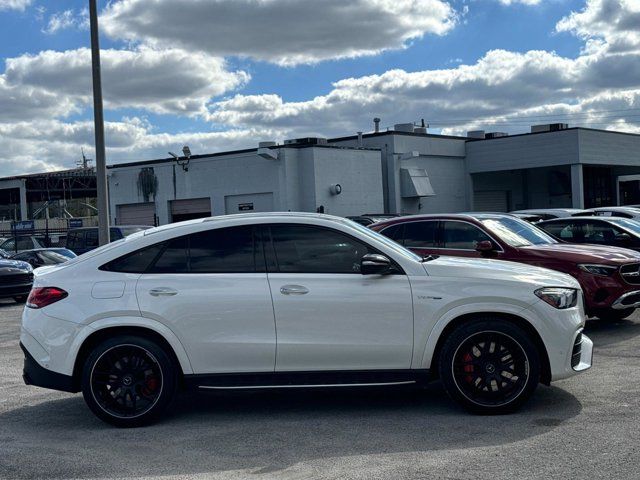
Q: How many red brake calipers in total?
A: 2